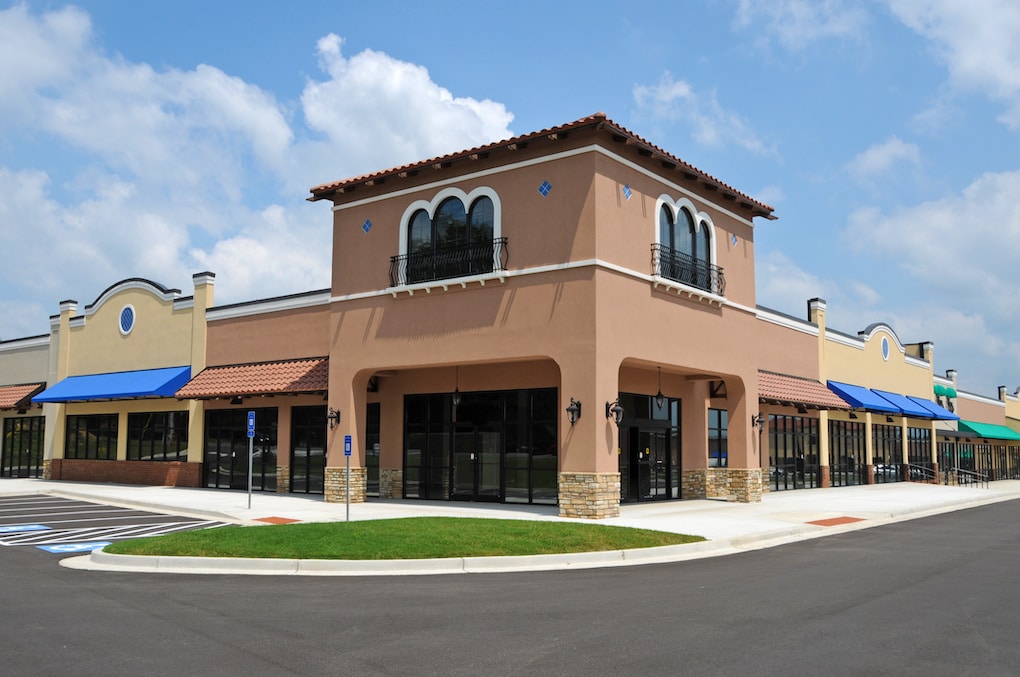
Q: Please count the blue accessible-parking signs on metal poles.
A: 2